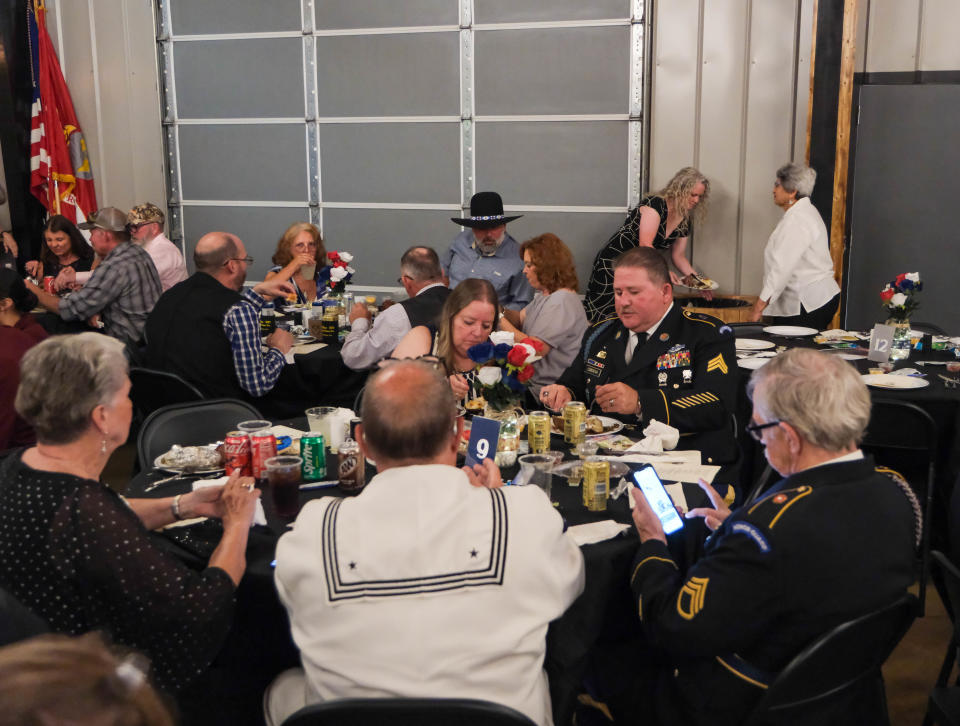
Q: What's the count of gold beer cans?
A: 3